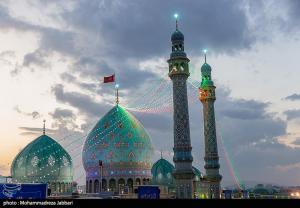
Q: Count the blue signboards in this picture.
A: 2